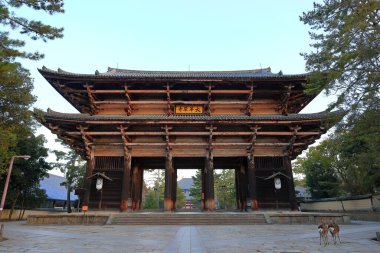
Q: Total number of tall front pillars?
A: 6